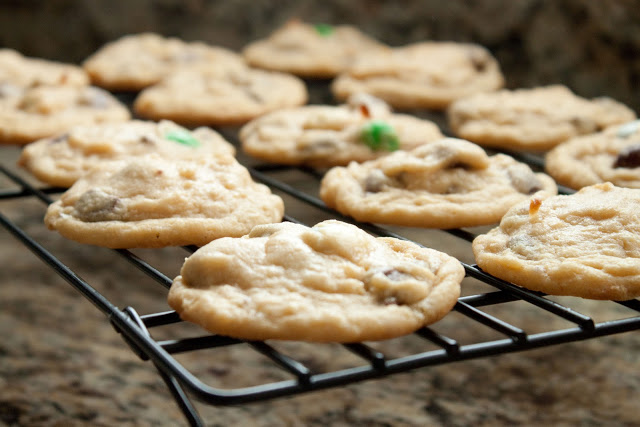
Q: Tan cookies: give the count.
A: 14